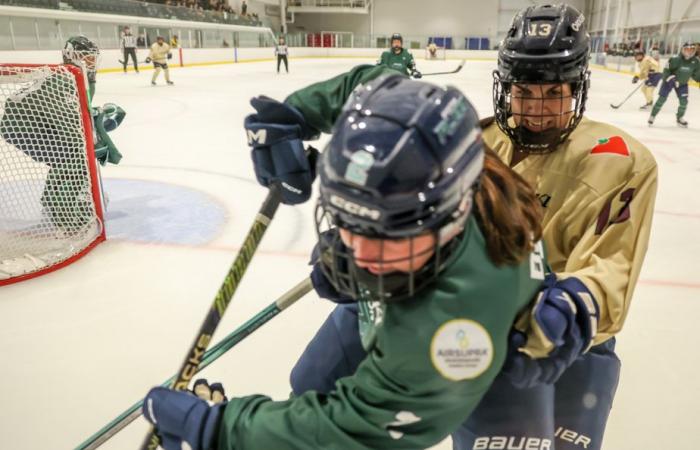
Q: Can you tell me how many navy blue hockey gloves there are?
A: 4